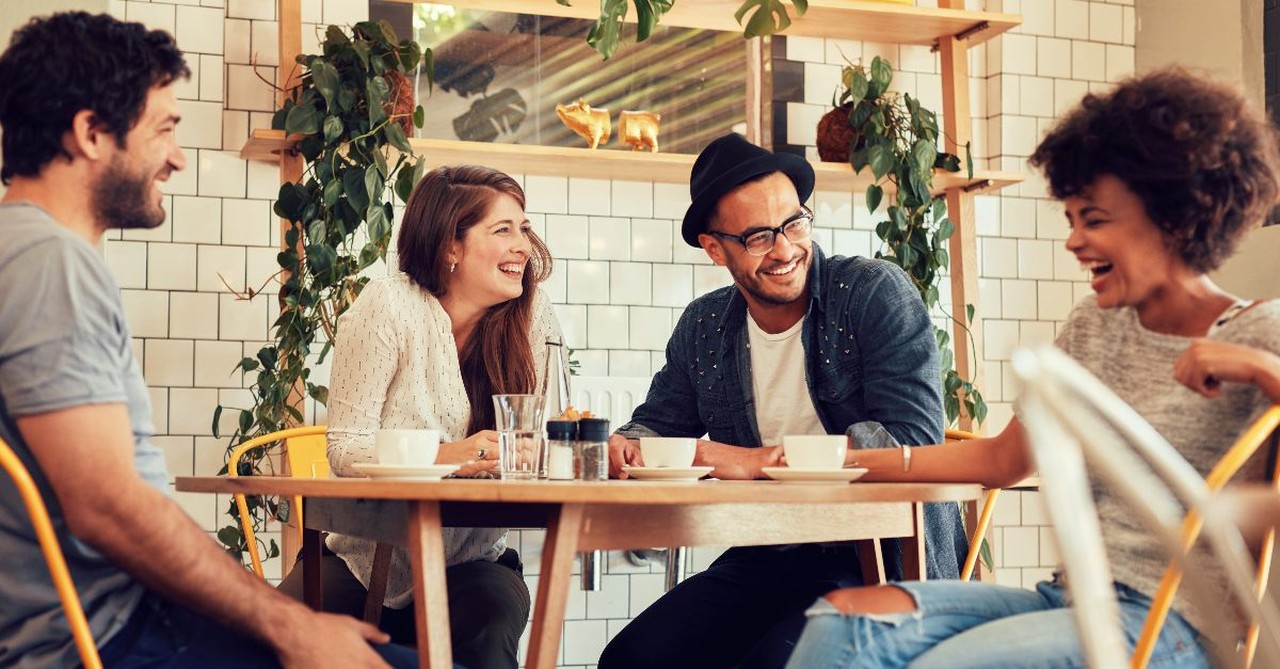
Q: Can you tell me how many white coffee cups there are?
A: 3